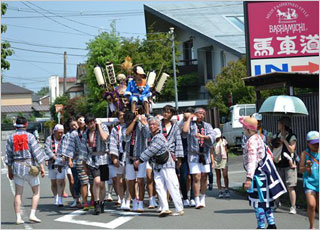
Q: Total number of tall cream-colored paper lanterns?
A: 4